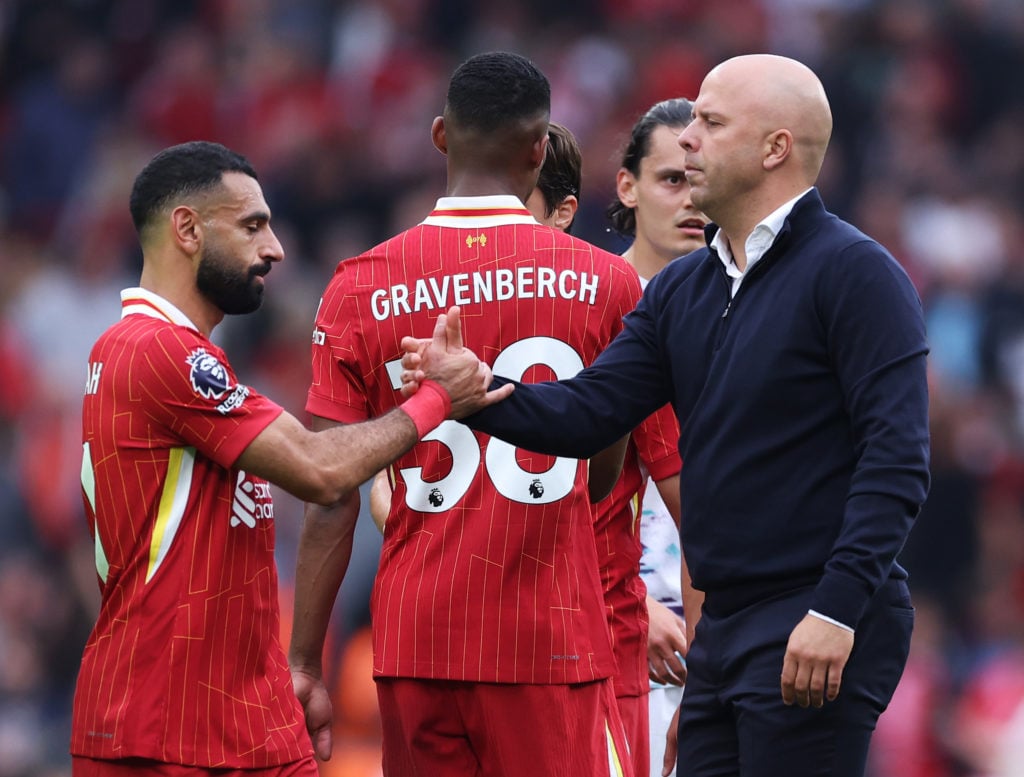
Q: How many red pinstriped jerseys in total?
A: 3